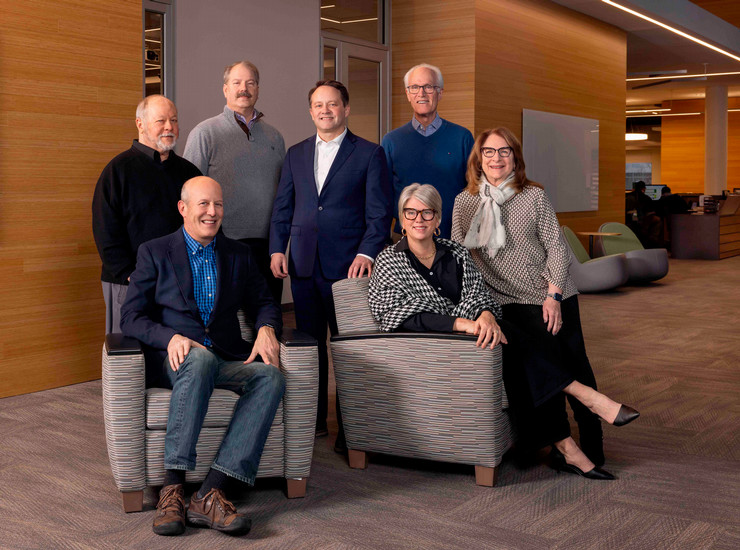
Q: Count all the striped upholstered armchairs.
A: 2